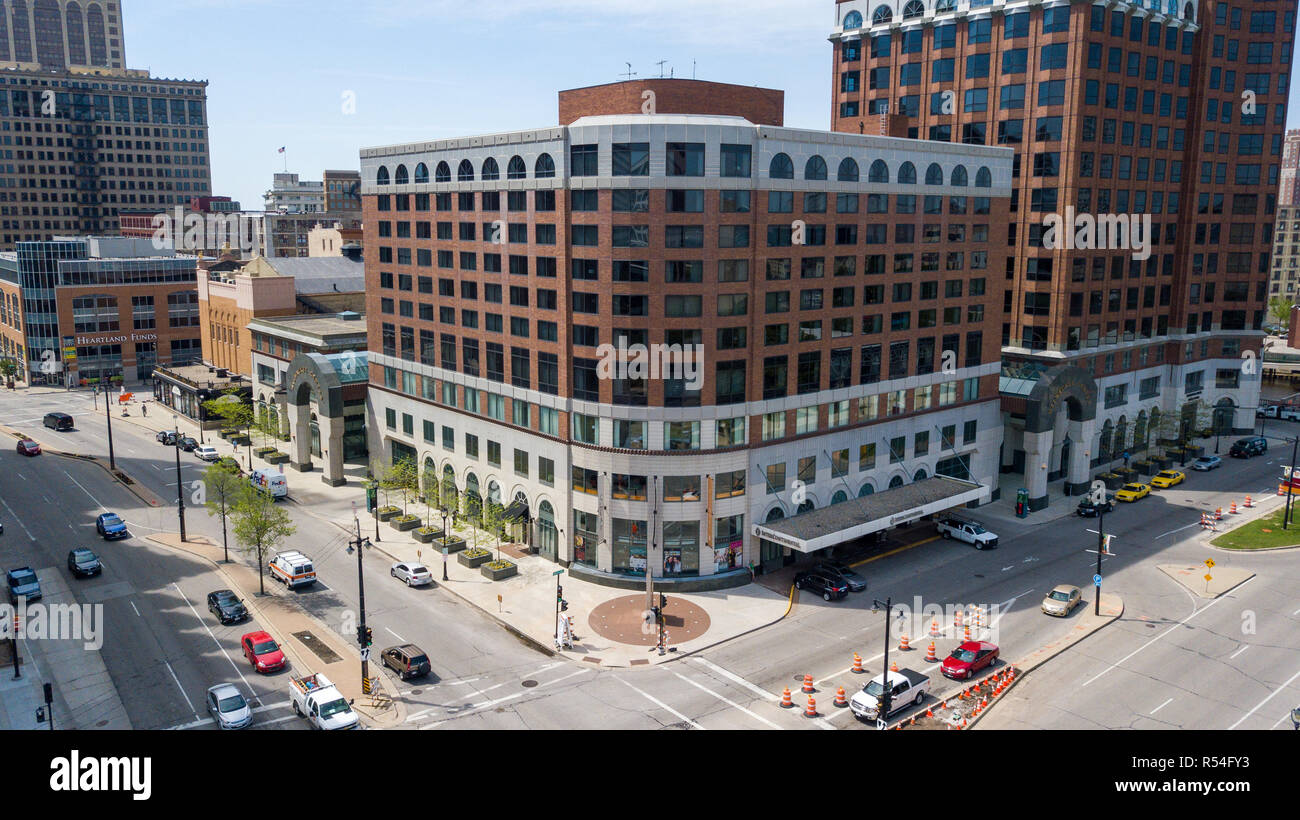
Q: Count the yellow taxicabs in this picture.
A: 2